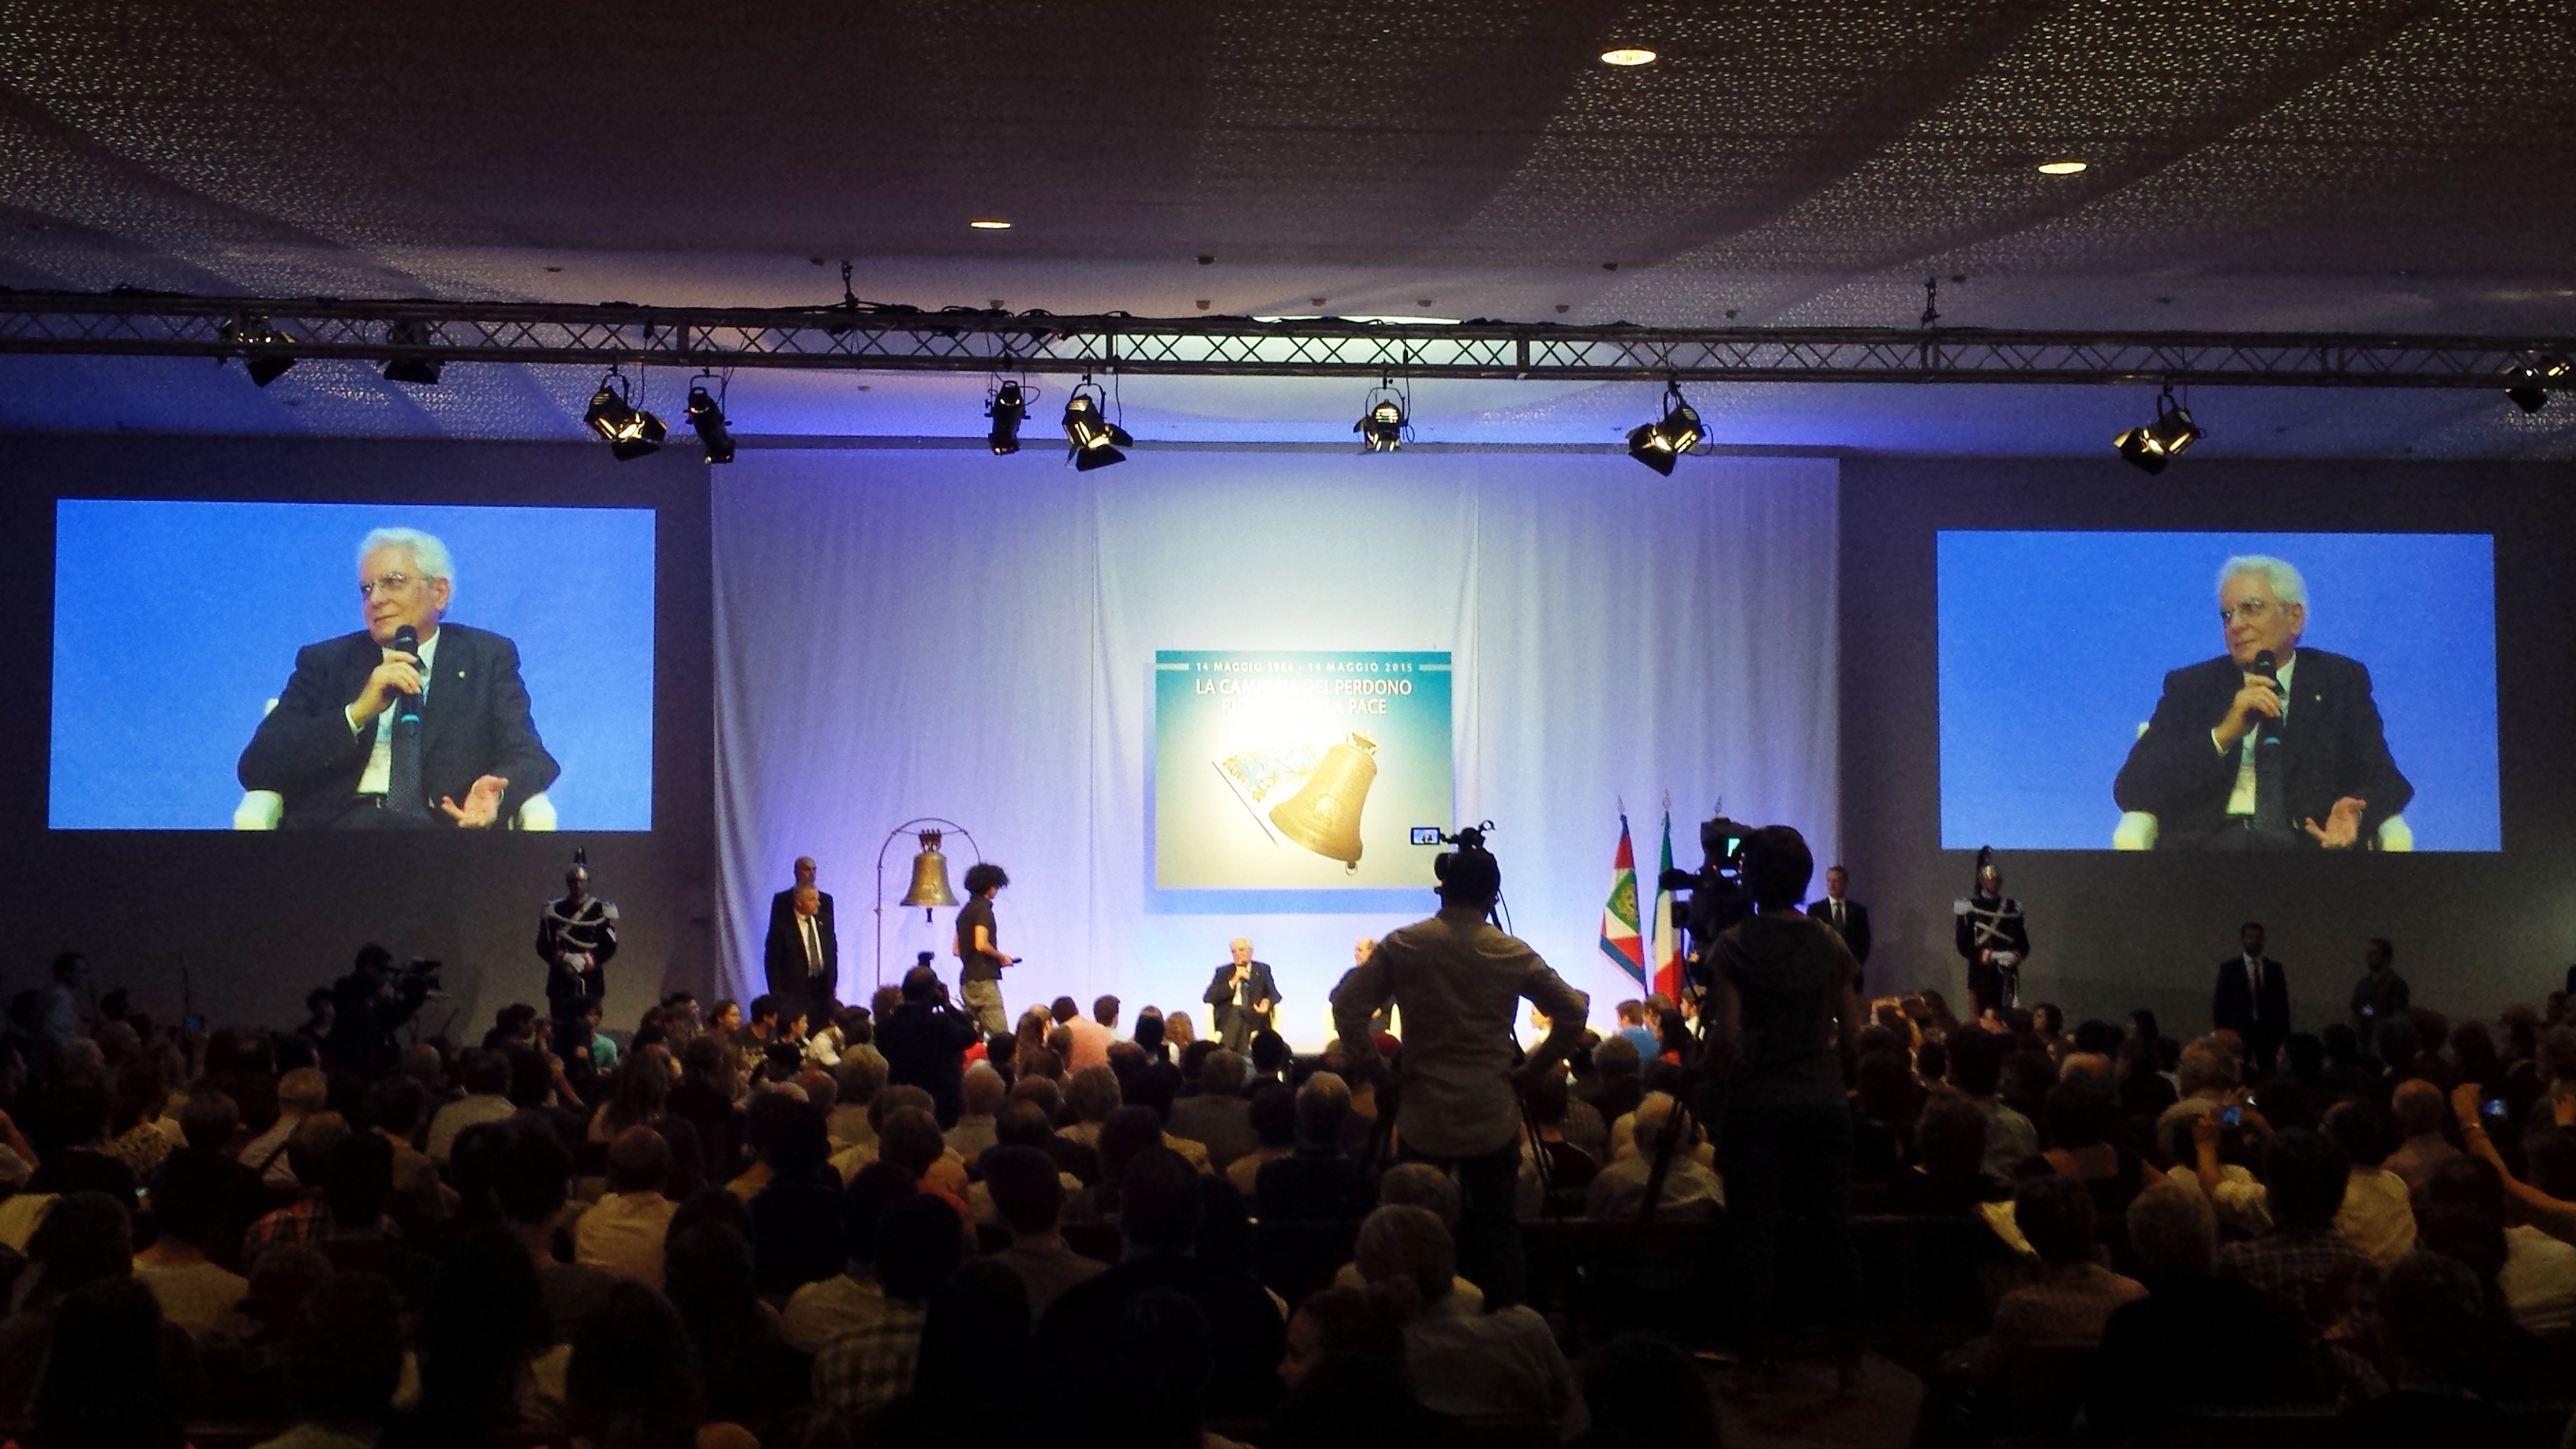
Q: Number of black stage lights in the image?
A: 10